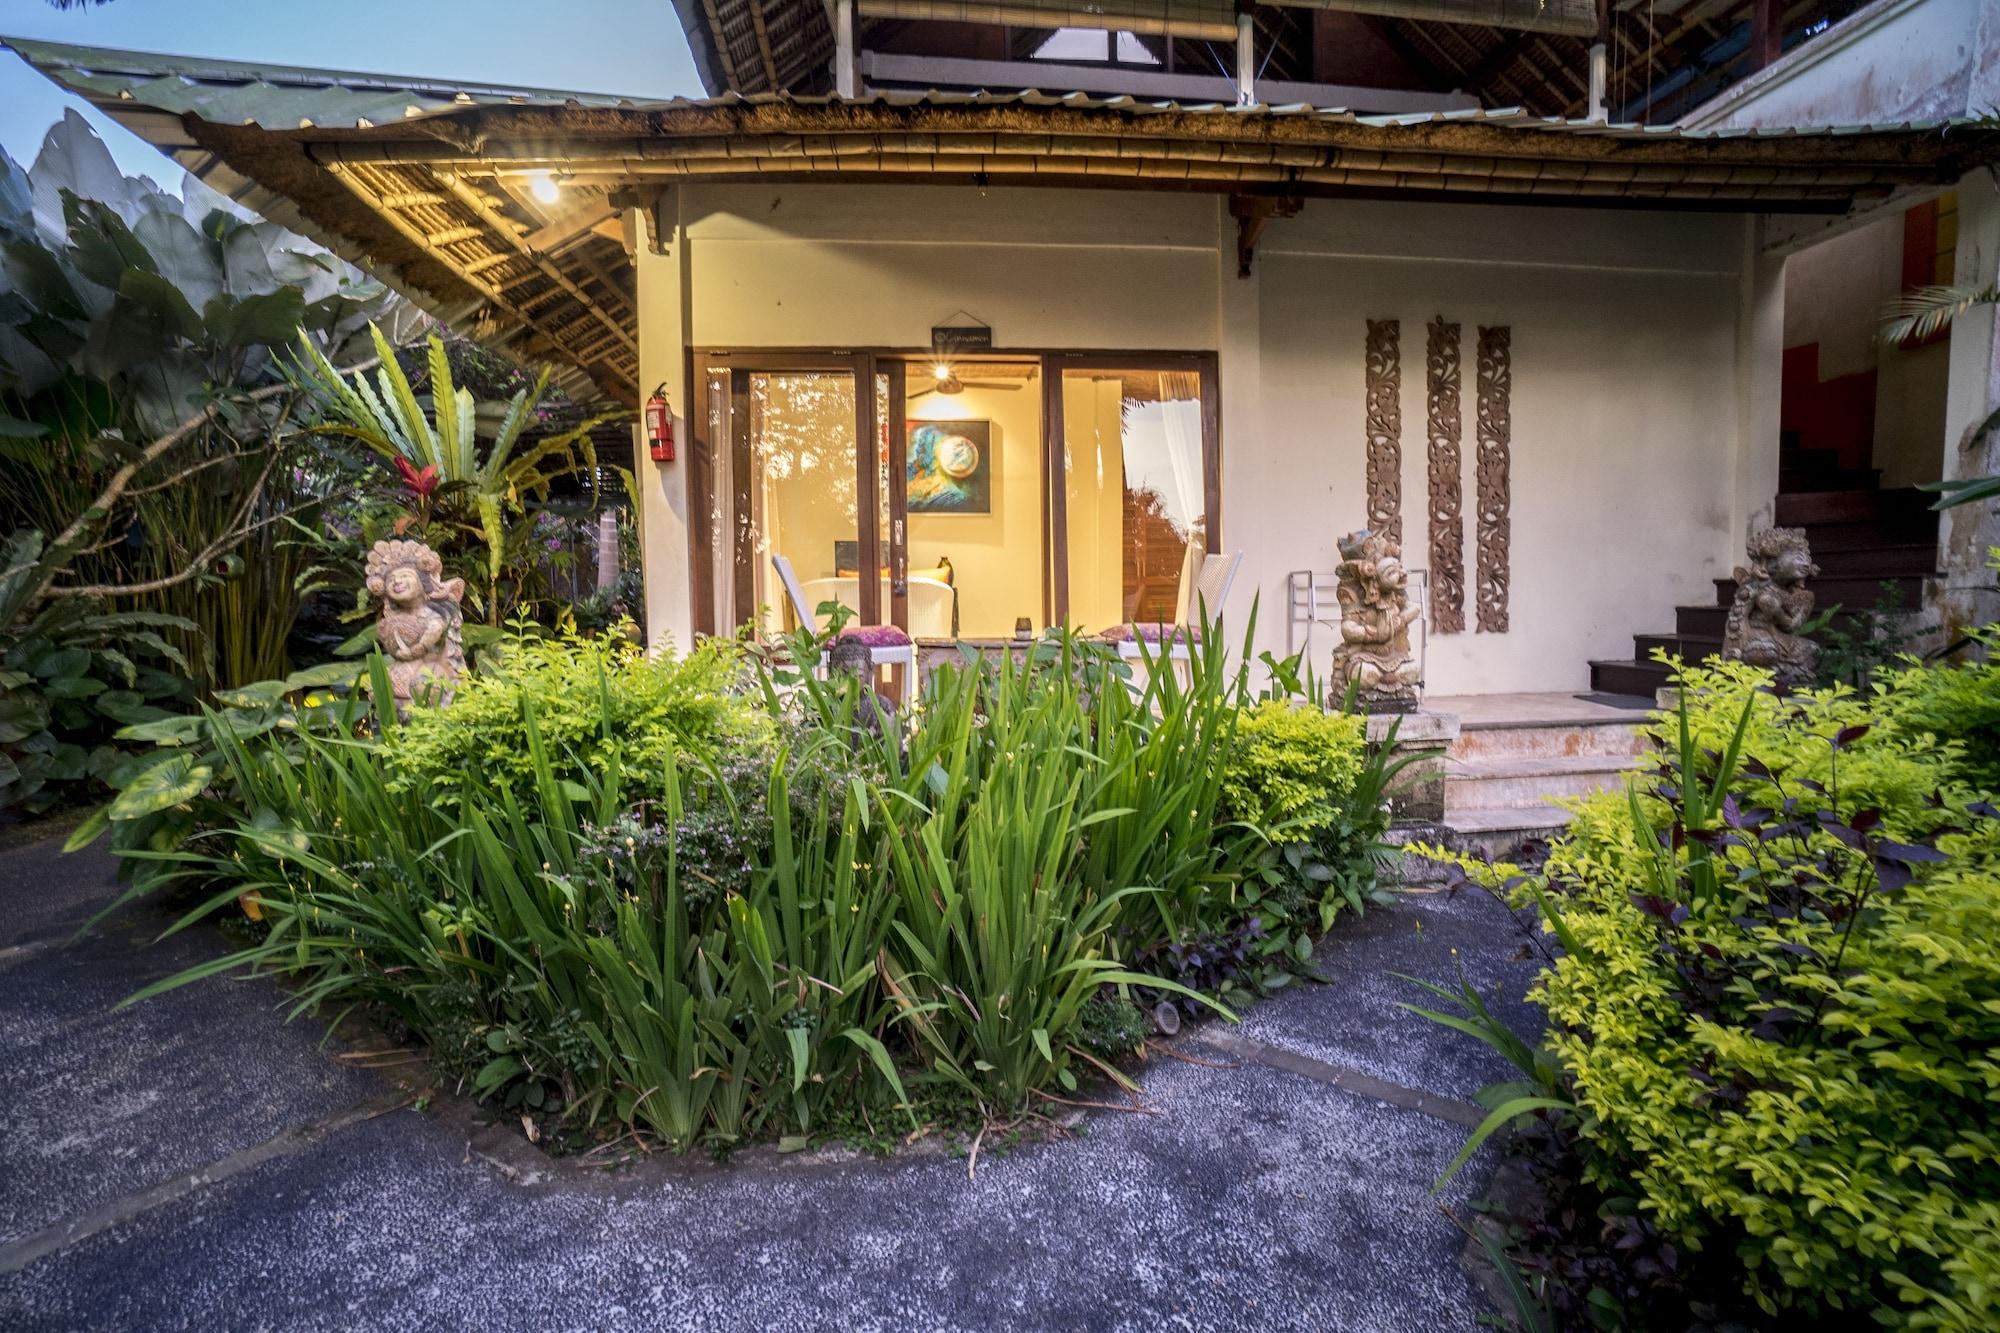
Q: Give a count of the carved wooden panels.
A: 3